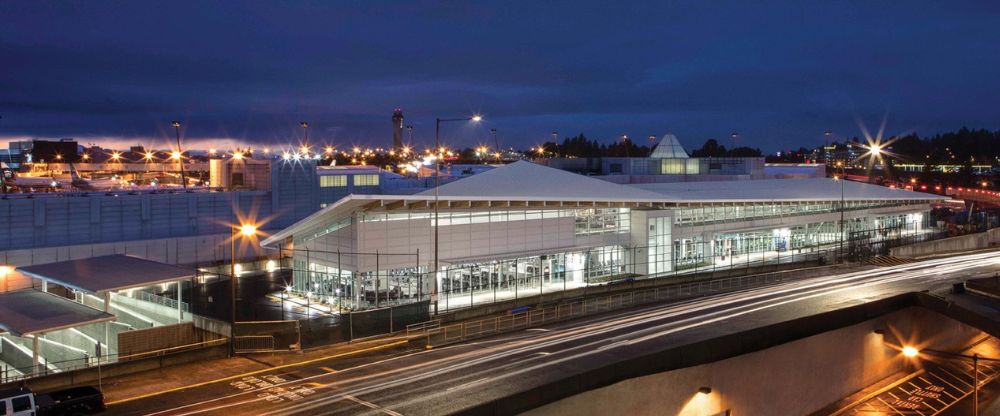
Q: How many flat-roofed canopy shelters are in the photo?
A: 2